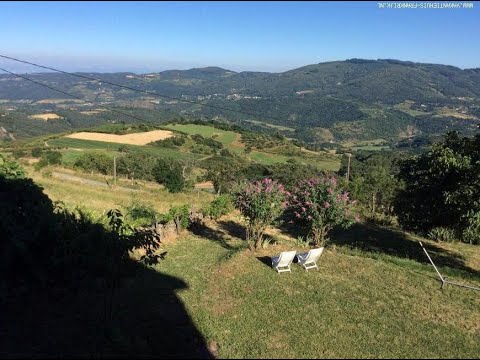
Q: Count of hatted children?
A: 0